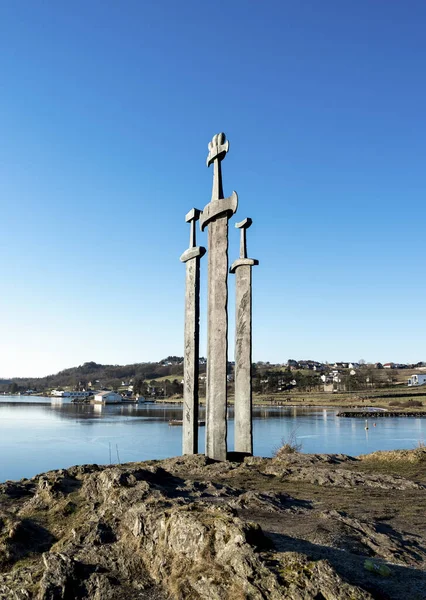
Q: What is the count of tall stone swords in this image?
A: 3